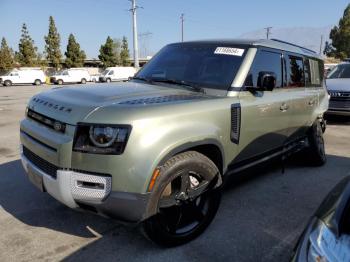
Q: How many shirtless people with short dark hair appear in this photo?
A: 0